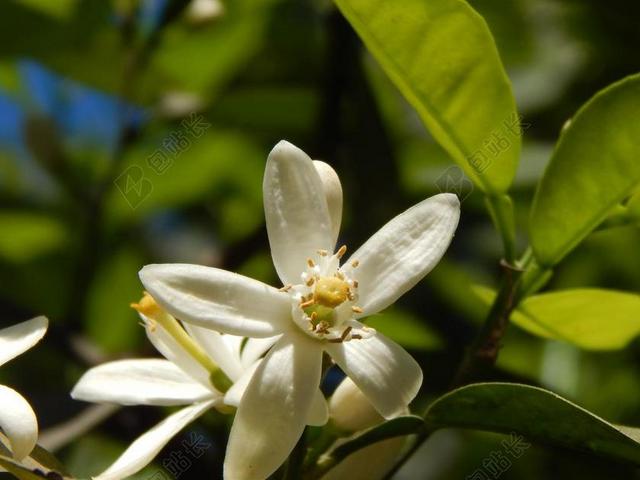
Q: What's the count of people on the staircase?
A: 0